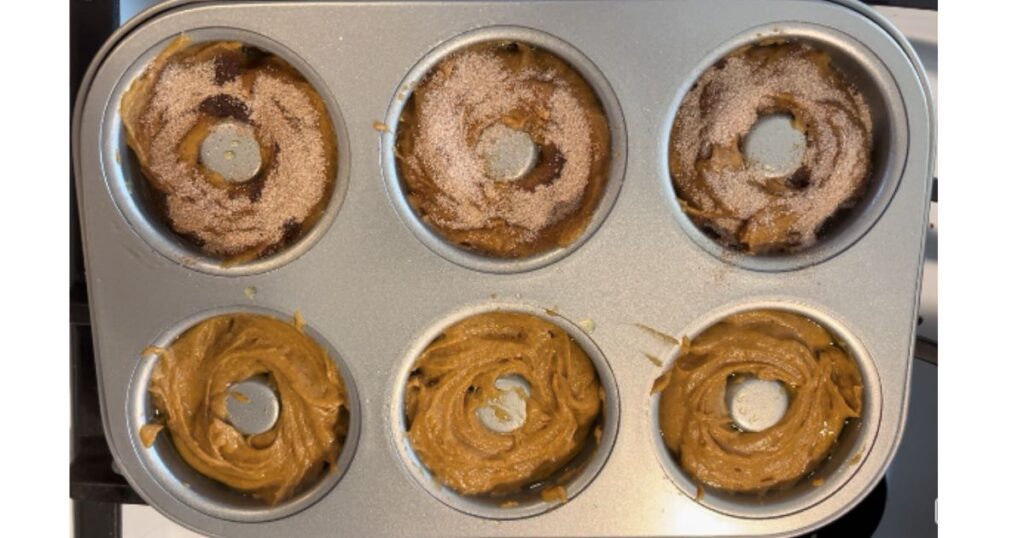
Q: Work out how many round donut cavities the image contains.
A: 6